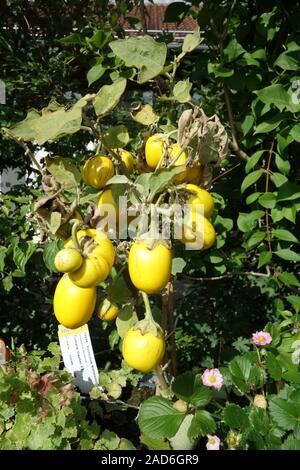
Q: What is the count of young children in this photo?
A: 0